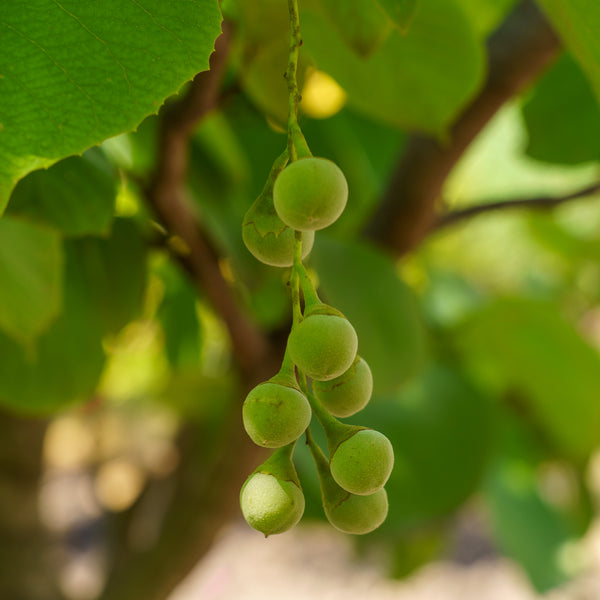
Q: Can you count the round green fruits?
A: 8